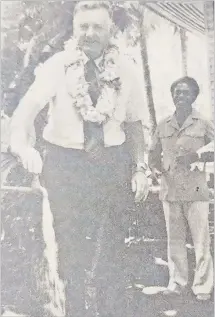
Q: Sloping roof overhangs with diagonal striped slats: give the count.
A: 1